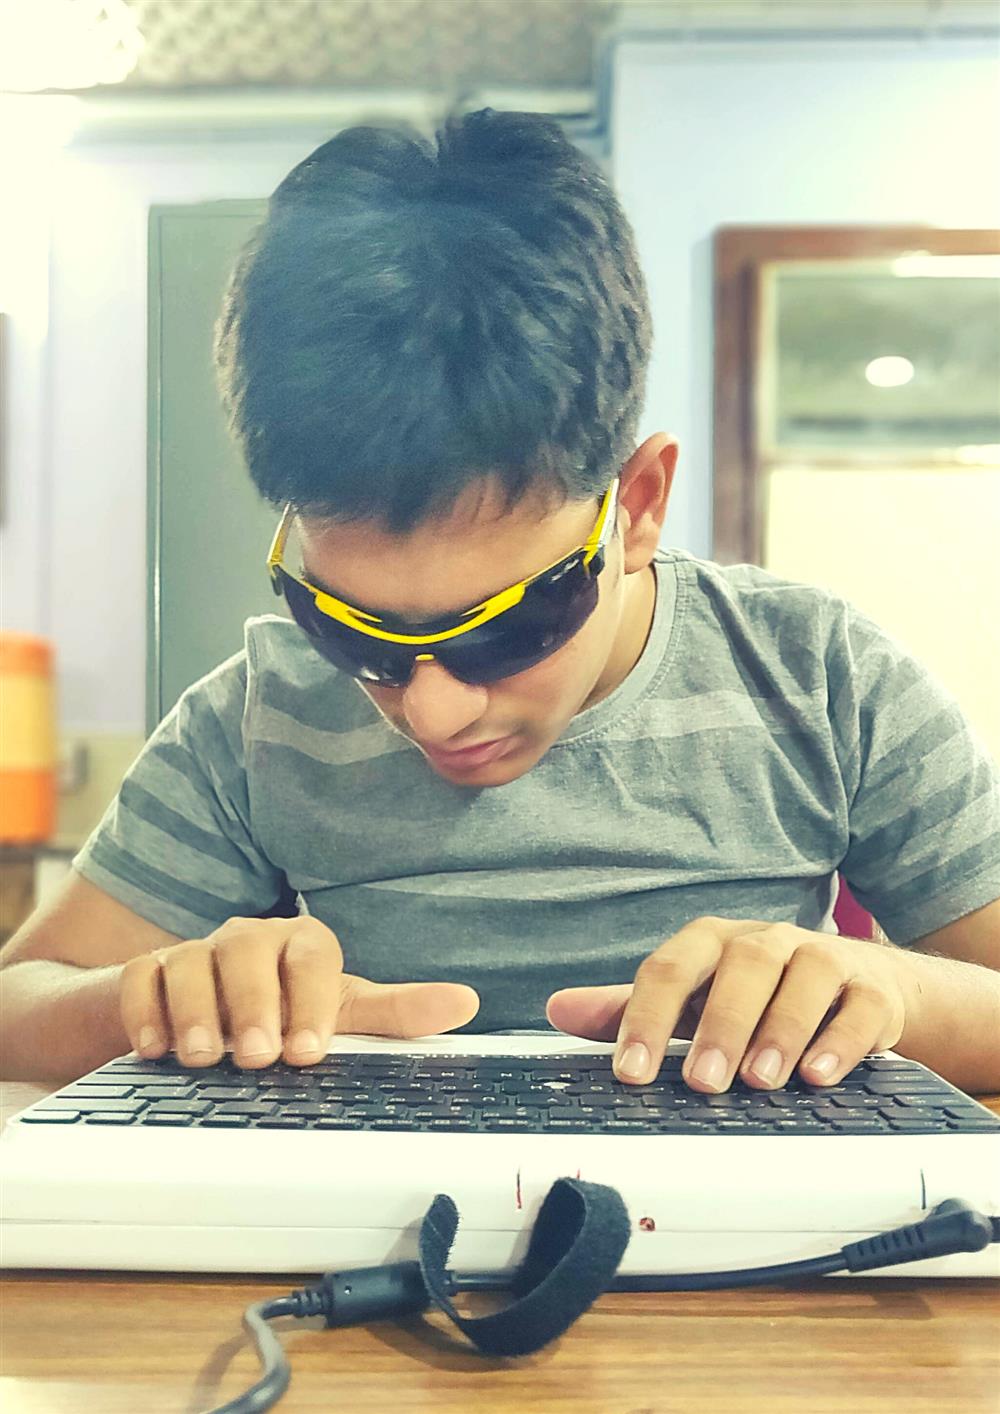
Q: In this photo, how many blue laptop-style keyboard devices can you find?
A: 0